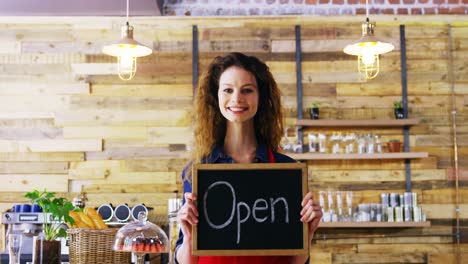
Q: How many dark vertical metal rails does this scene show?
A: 3